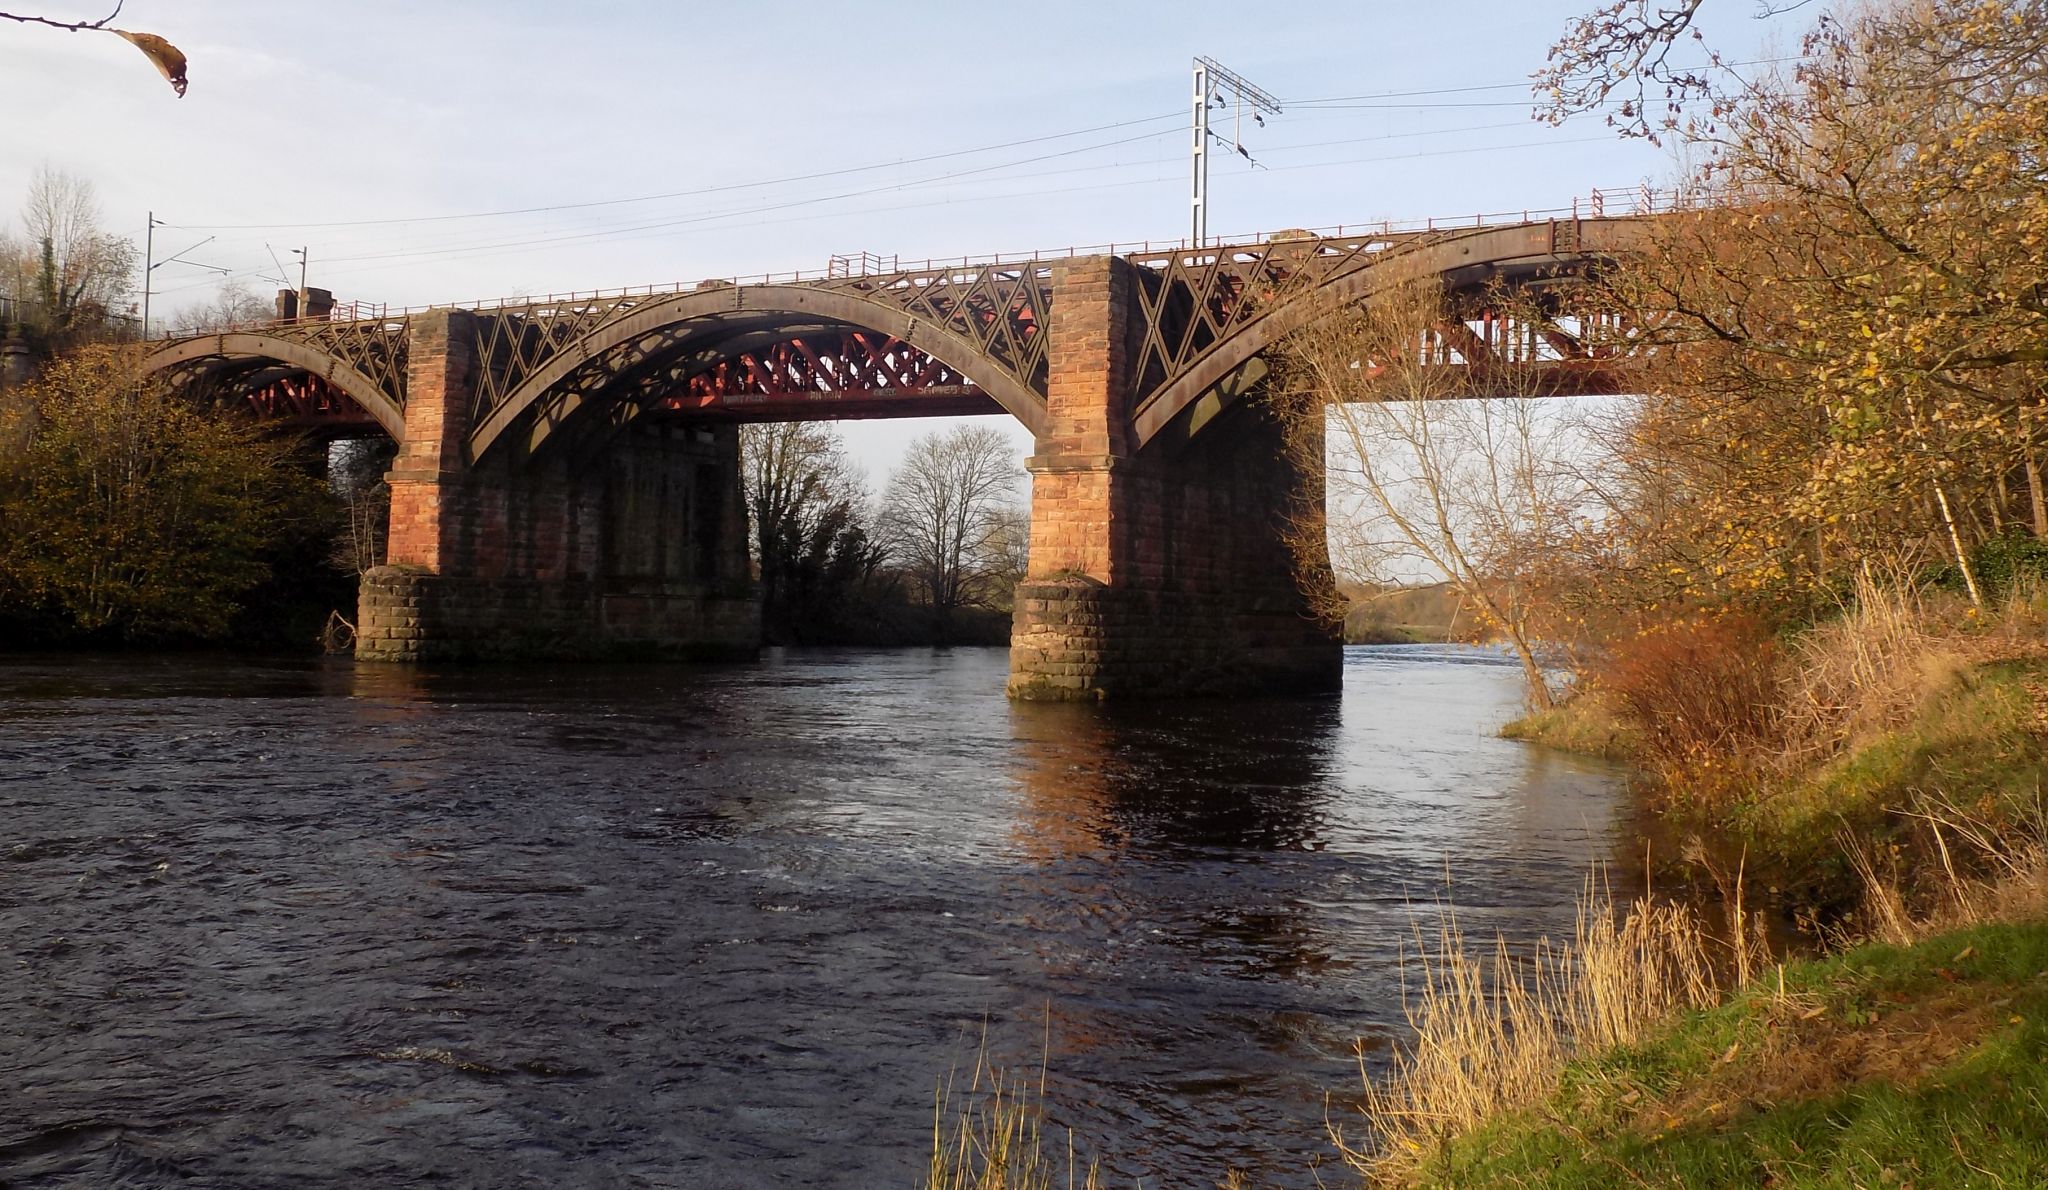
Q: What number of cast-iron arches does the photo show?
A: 3